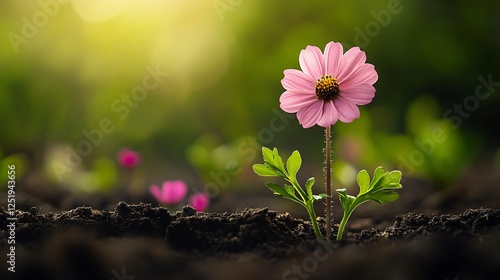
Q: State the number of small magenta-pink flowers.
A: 3